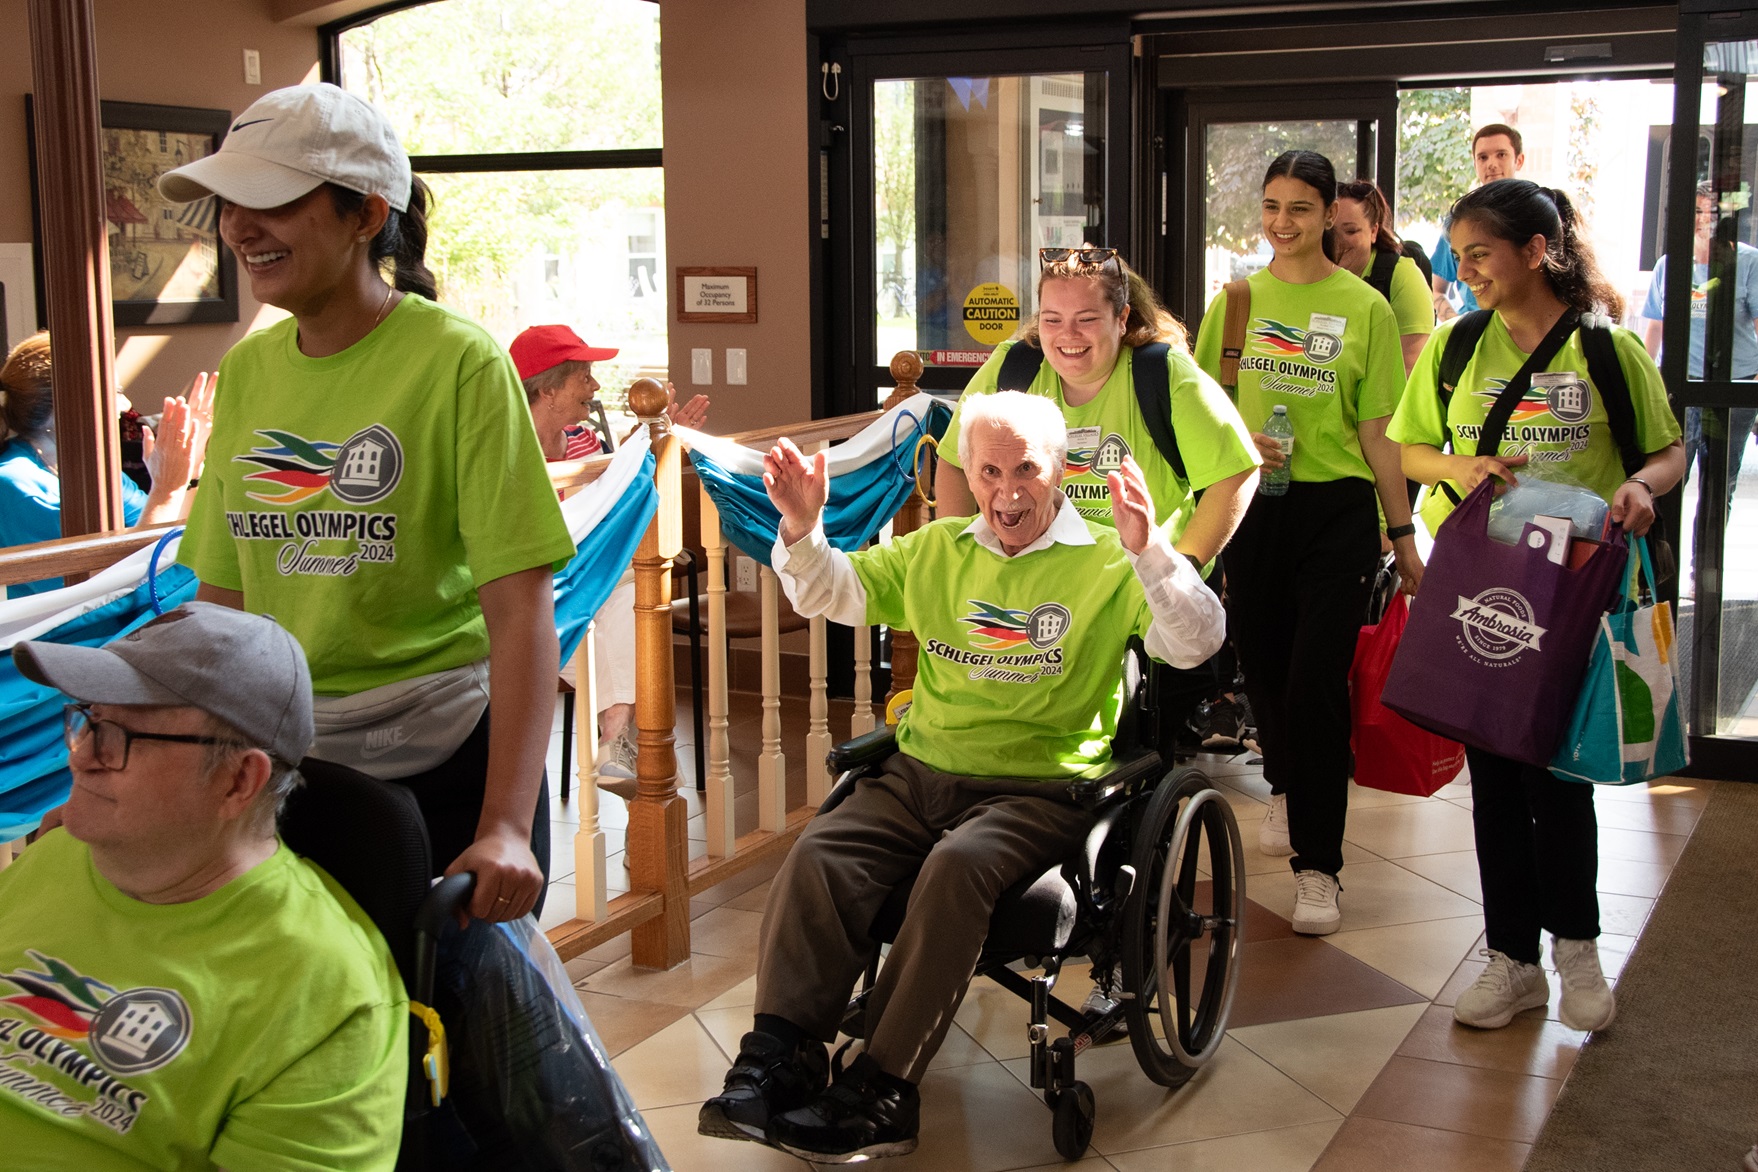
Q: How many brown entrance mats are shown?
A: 1